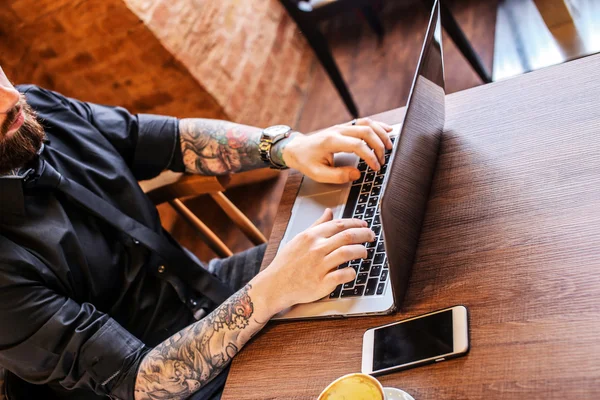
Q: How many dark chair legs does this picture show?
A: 3